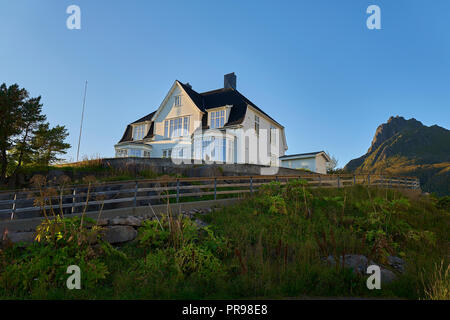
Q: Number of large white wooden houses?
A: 1